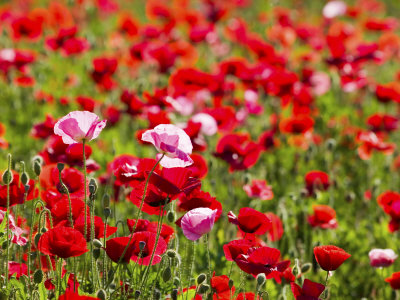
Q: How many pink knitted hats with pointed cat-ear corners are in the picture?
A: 0